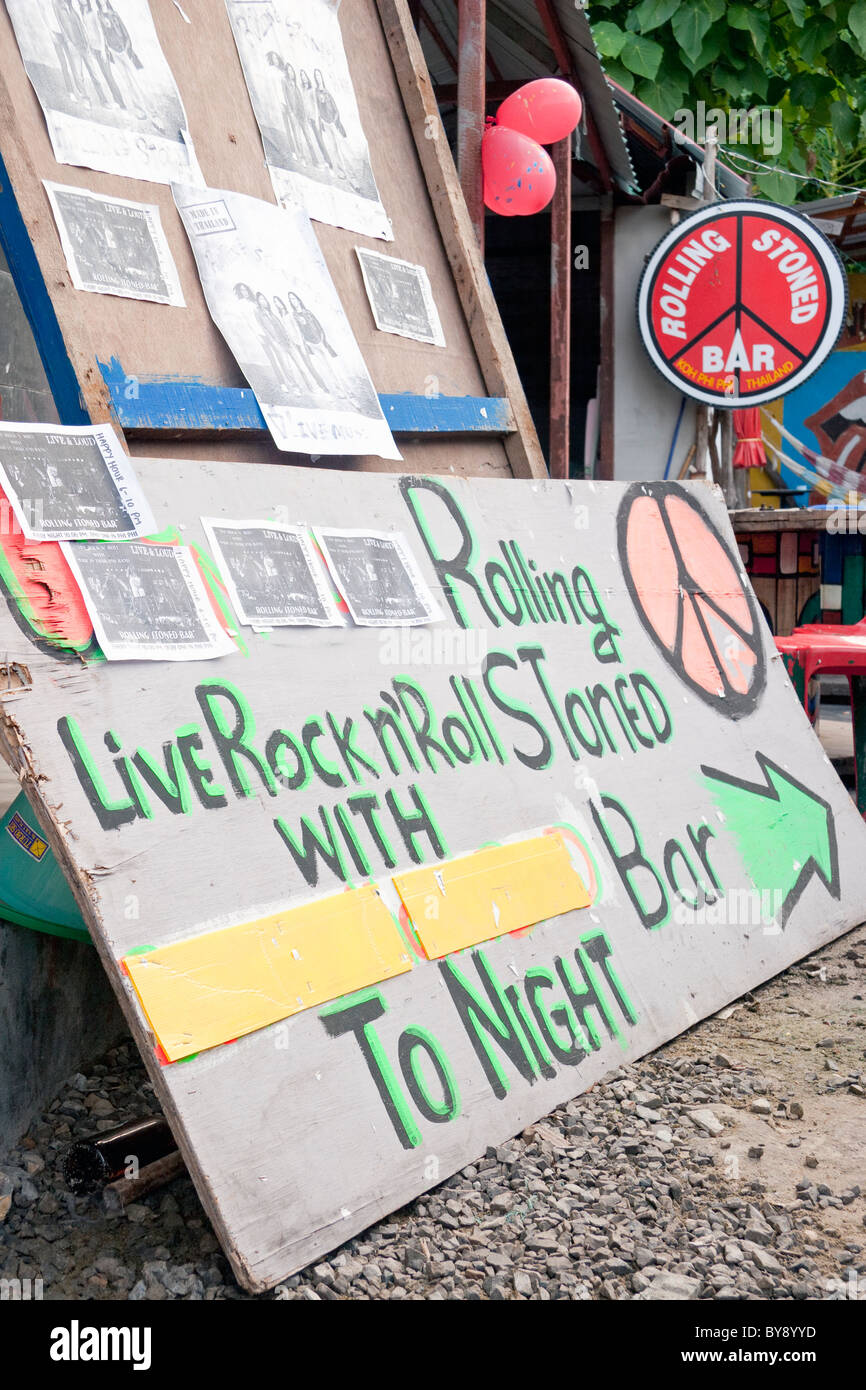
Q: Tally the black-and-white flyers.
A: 9